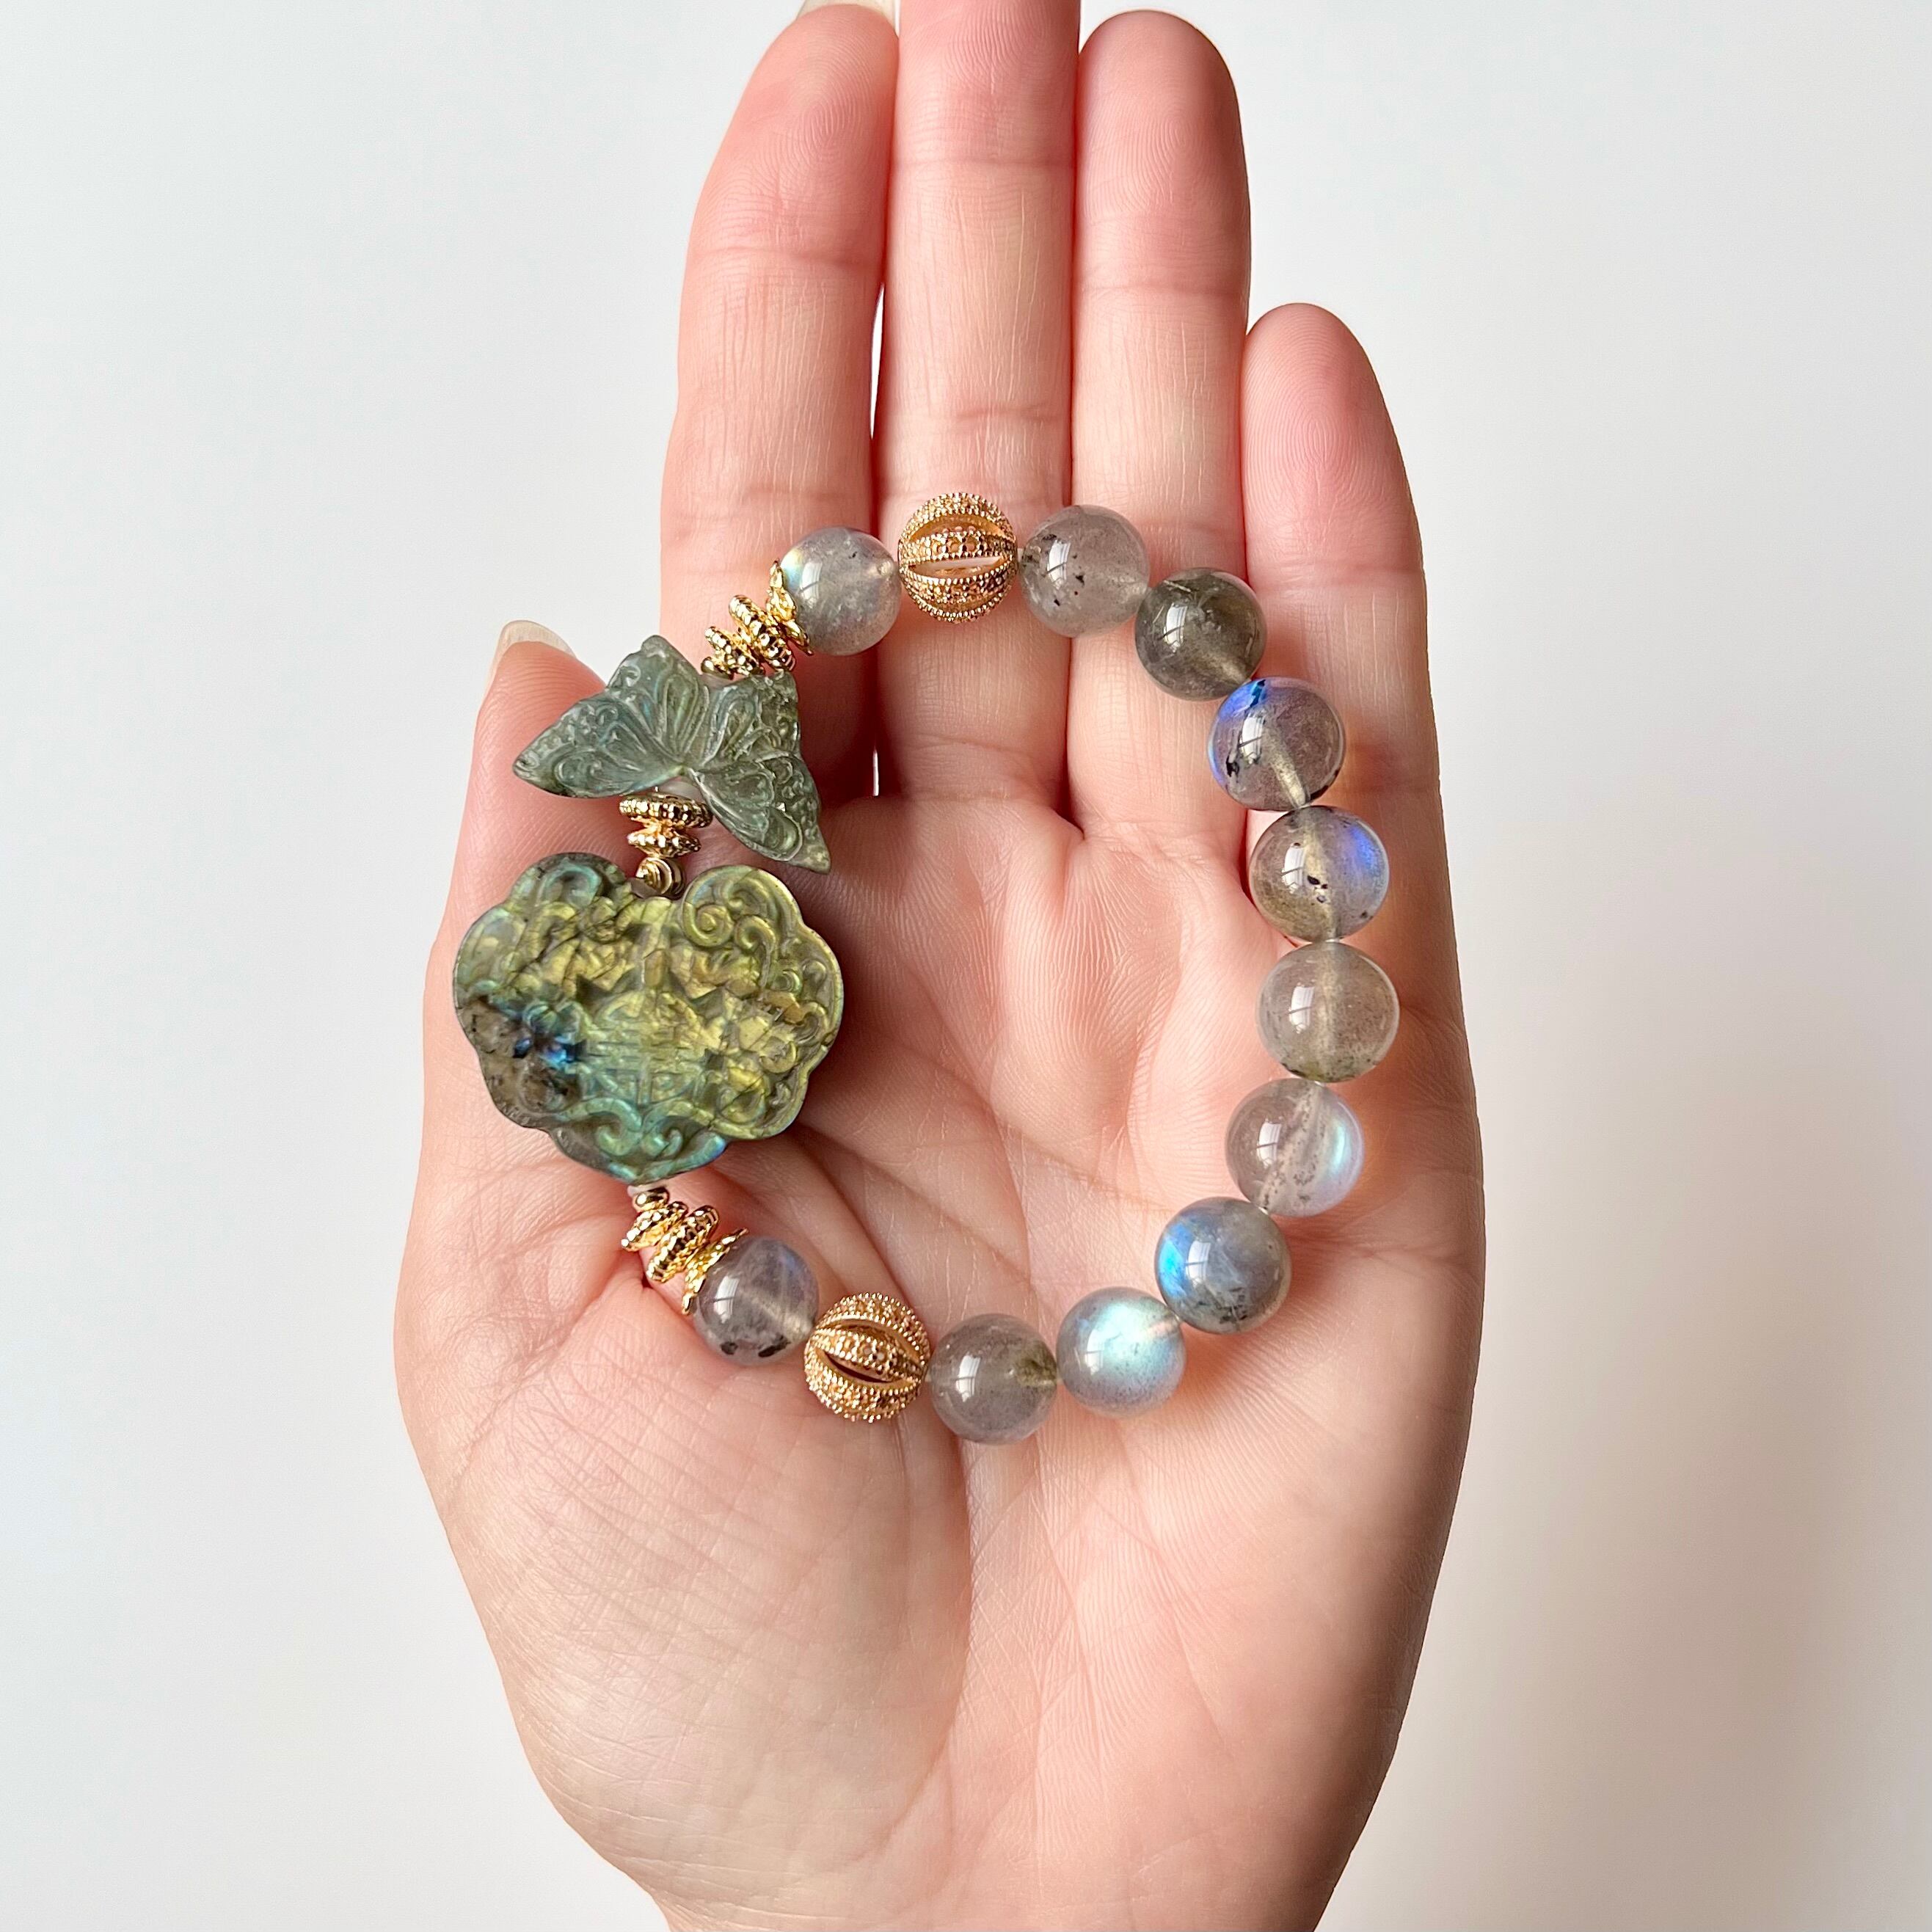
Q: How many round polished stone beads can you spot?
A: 11